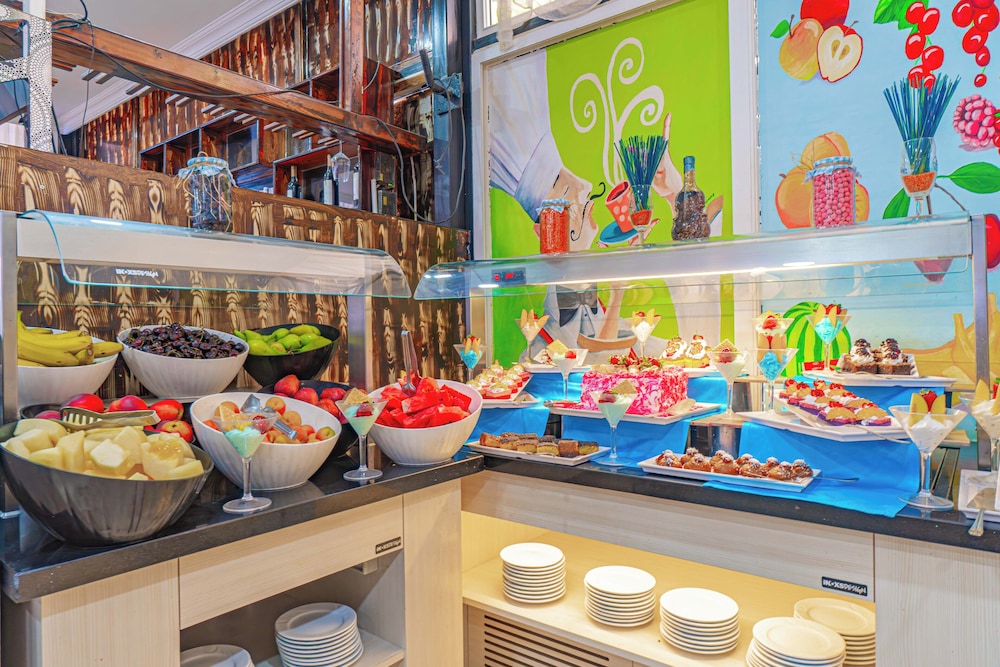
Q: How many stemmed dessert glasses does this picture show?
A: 13